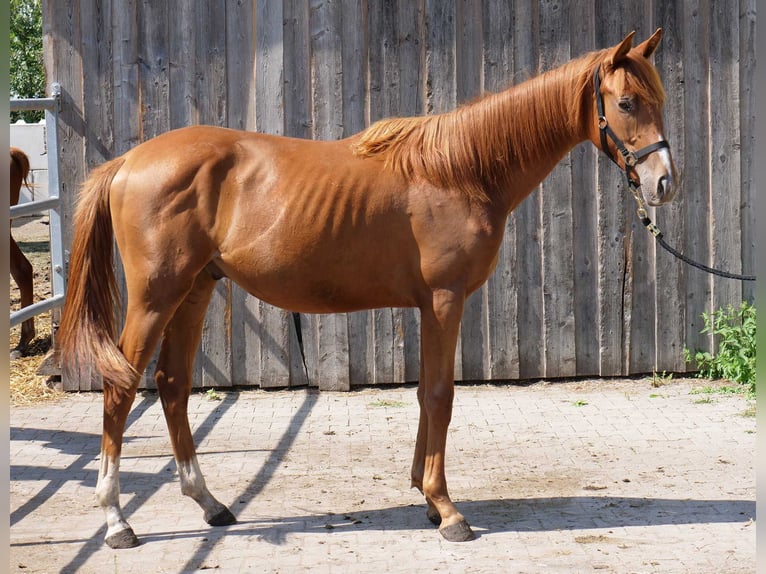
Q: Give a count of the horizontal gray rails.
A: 3